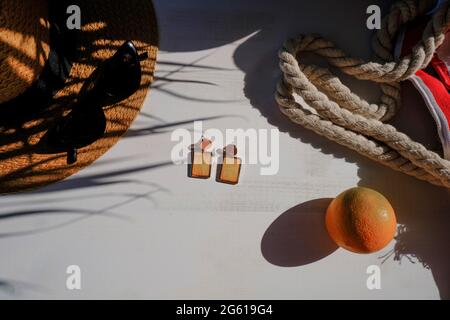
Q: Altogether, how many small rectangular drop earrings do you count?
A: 2